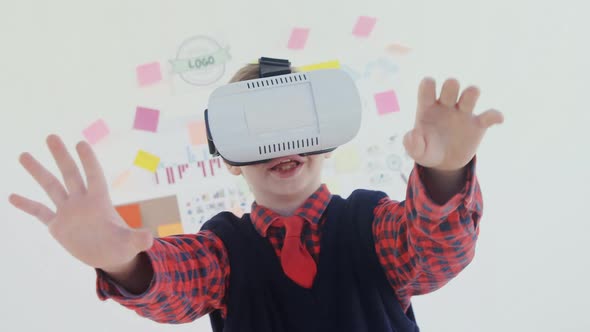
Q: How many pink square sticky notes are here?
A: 6